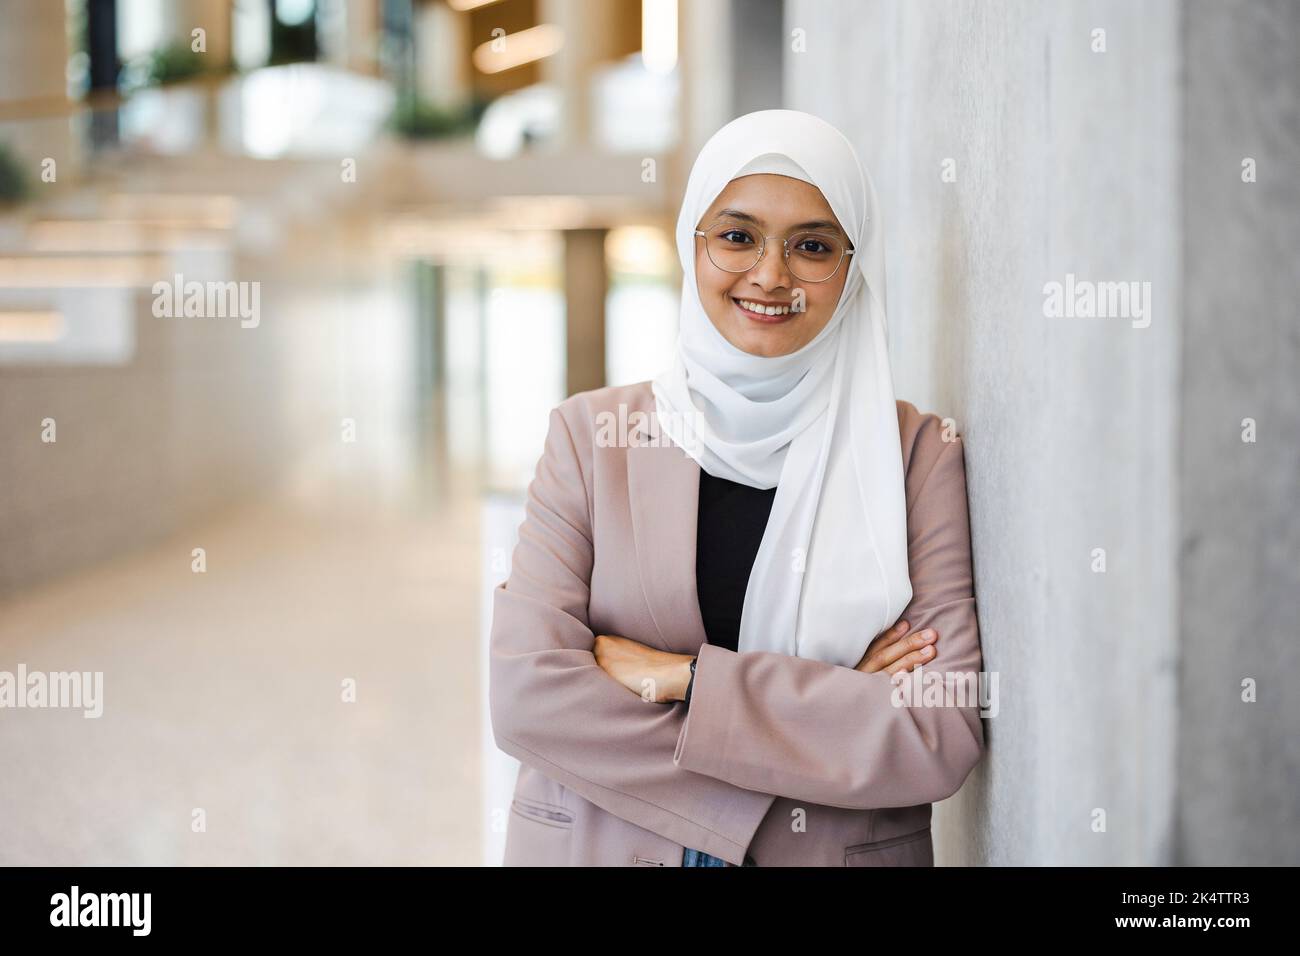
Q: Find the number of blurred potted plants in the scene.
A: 3